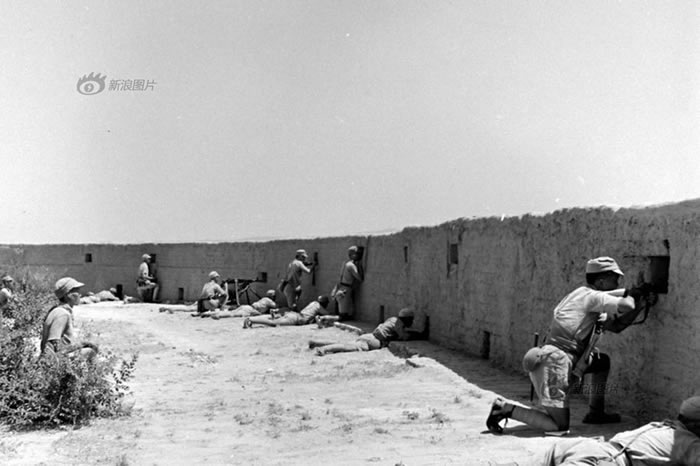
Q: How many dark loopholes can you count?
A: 13